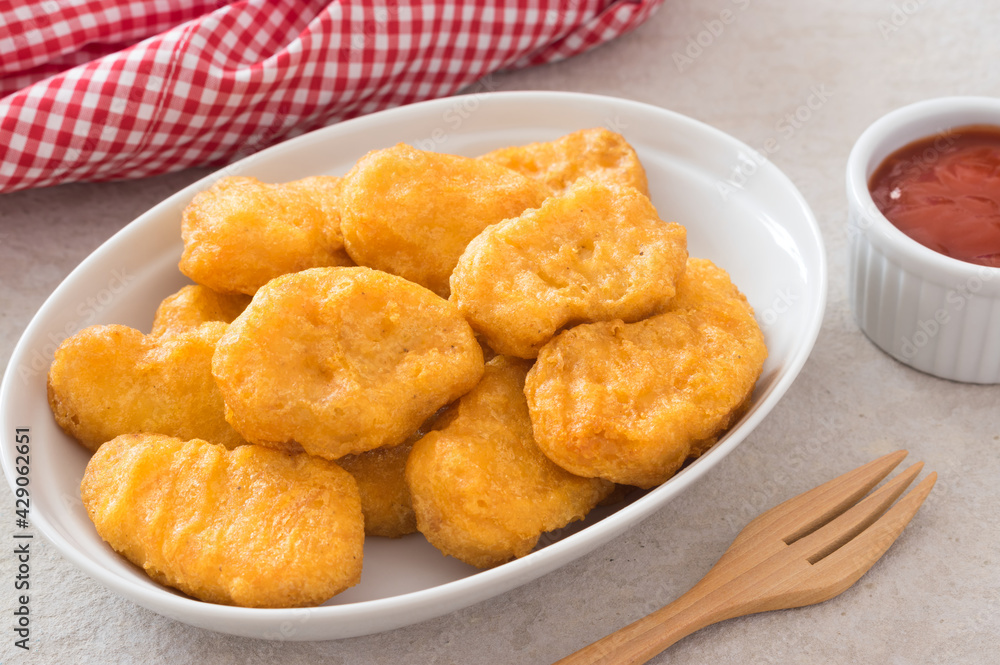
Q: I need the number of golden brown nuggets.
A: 11